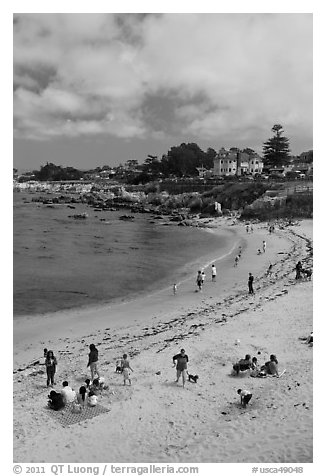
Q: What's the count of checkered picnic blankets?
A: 1